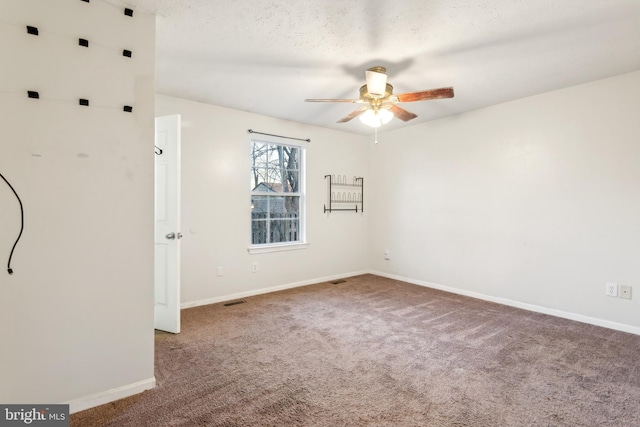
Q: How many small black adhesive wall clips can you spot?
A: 8